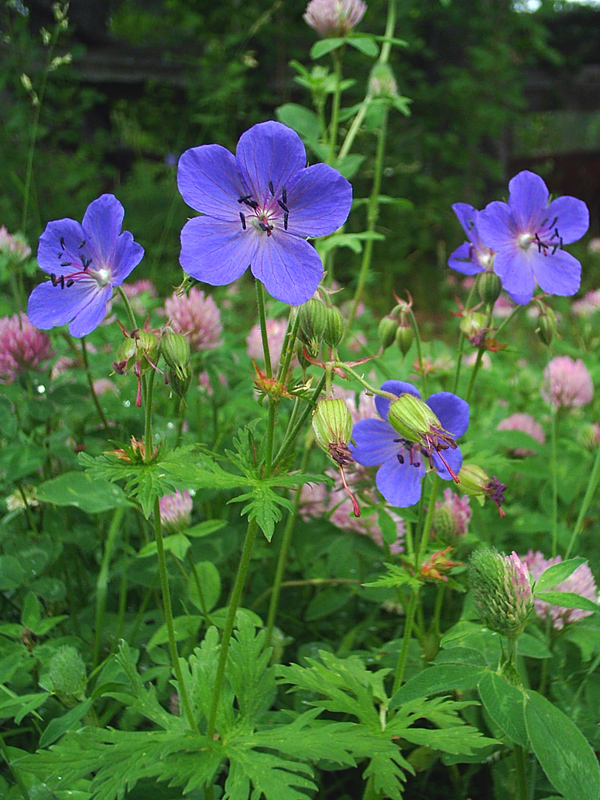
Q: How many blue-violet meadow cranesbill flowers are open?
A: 5